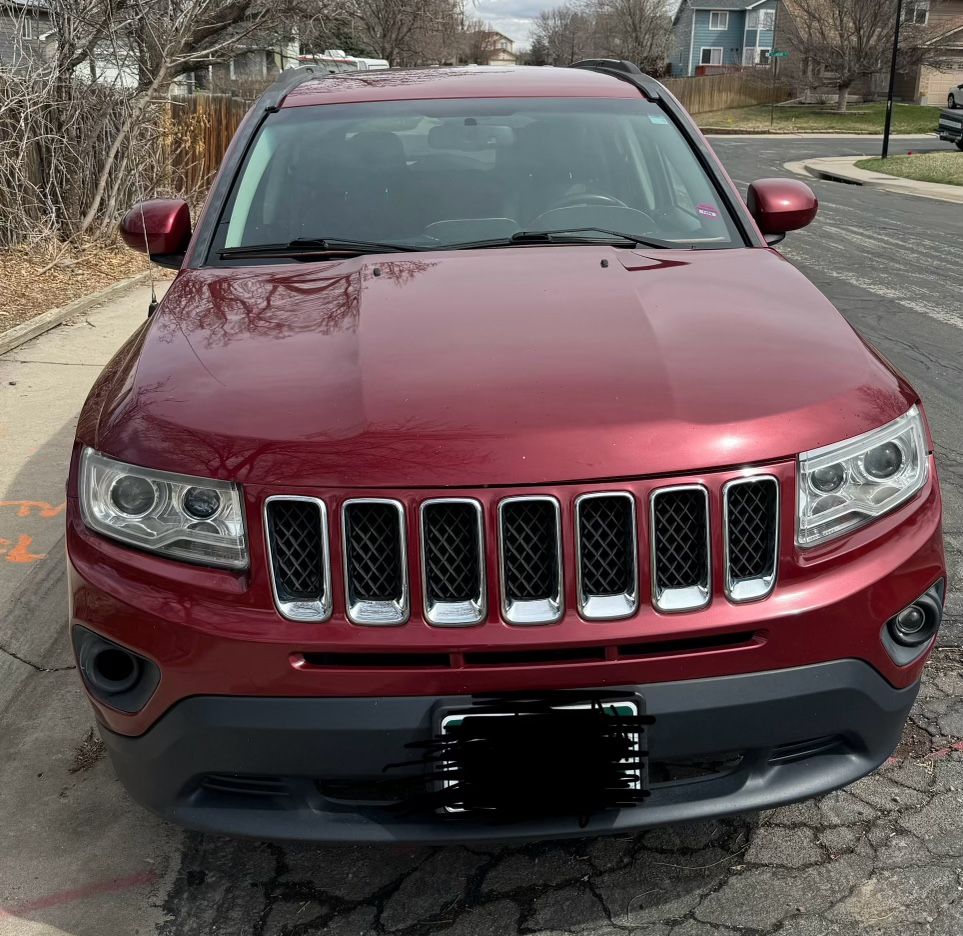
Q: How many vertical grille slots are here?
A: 7